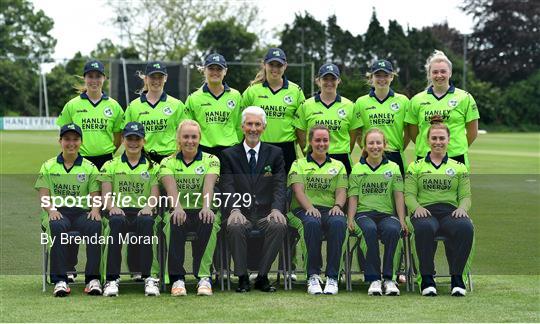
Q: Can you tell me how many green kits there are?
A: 13